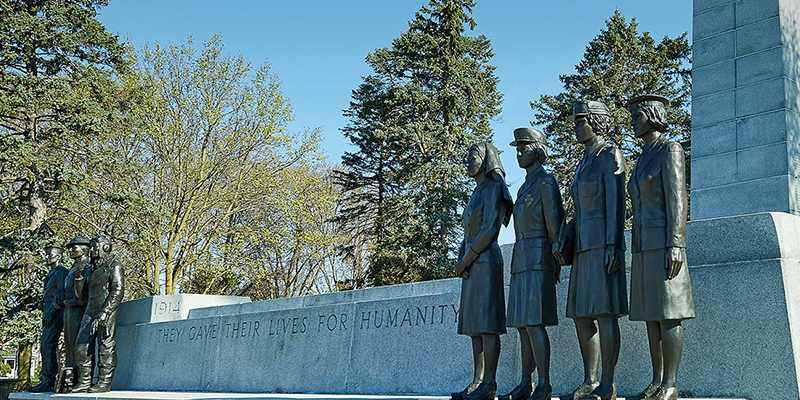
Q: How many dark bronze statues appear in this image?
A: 7